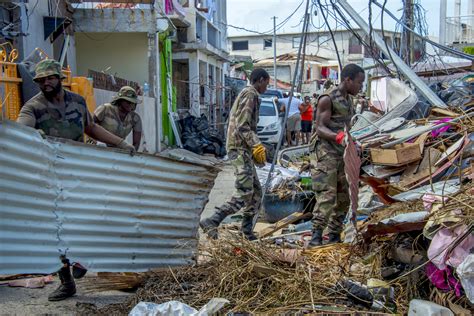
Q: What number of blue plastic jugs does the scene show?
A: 1